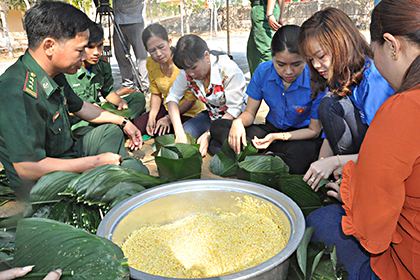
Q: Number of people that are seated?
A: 7